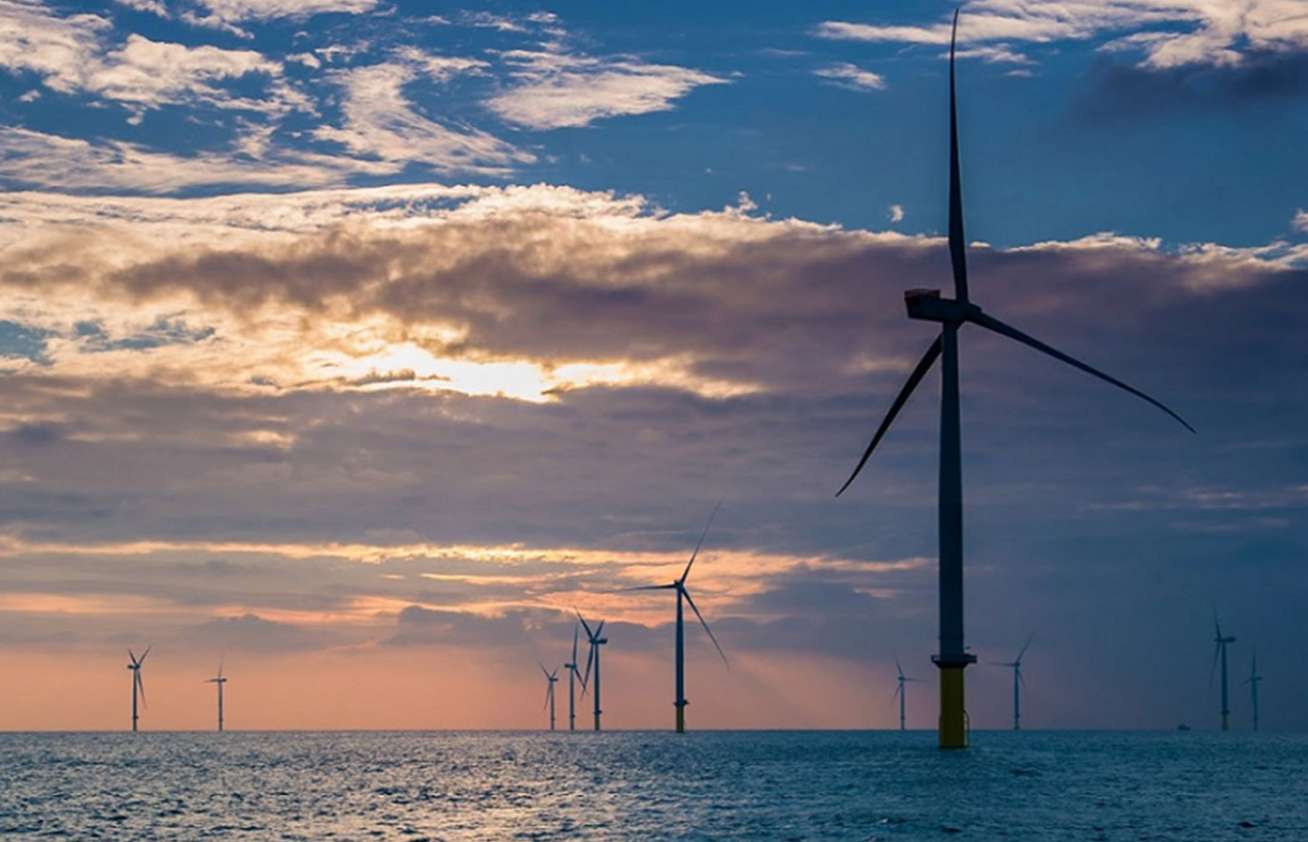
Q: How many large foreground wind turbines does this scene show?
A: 1